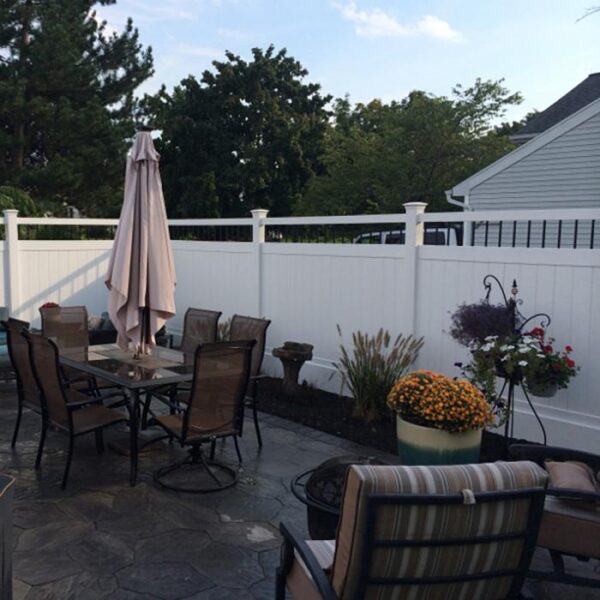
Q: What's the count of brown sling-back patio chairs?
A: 6